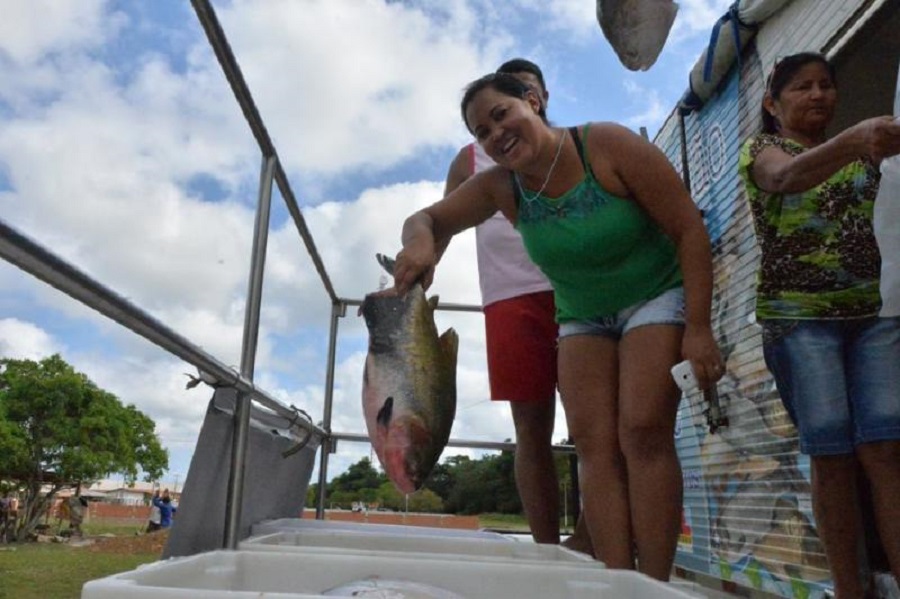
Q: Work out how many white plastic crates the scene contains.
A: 3